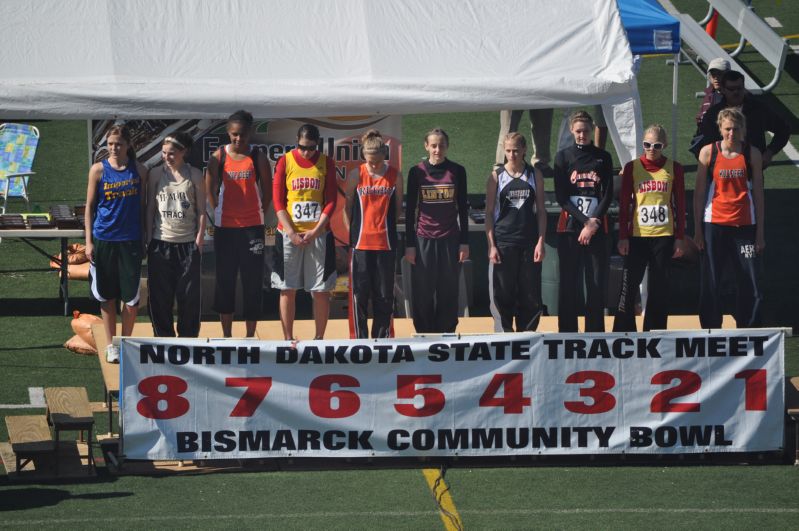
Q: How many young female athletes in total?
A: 10